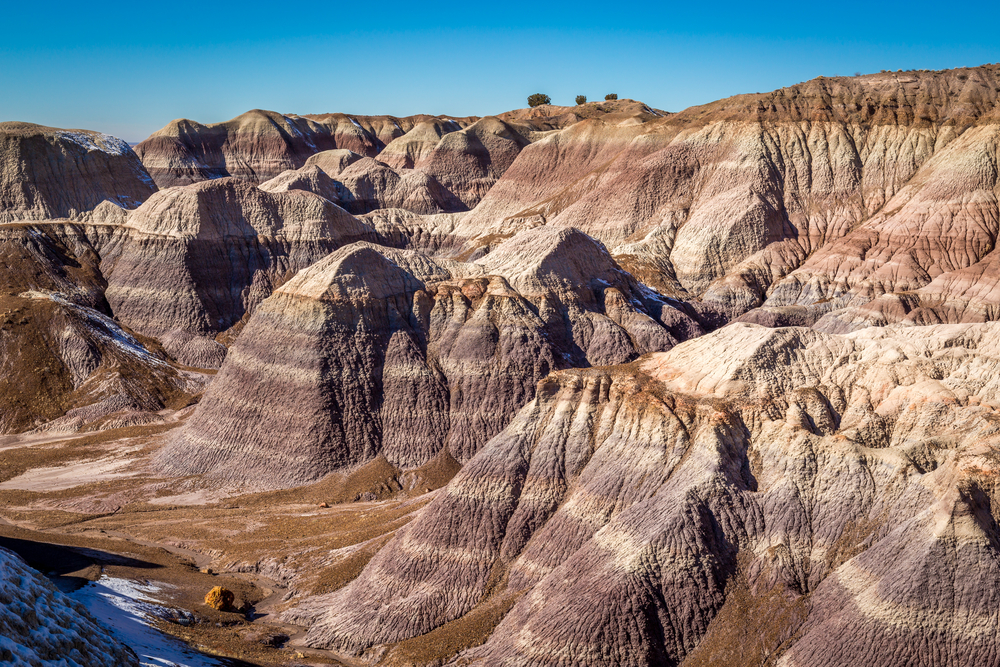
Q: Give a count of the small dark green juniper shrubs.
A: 3